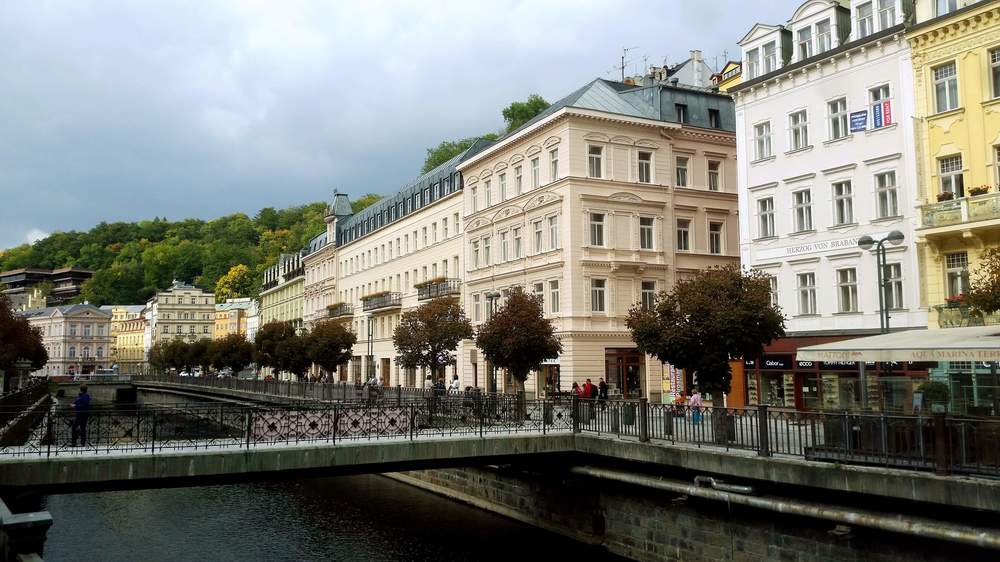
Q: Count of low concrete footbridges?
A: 1